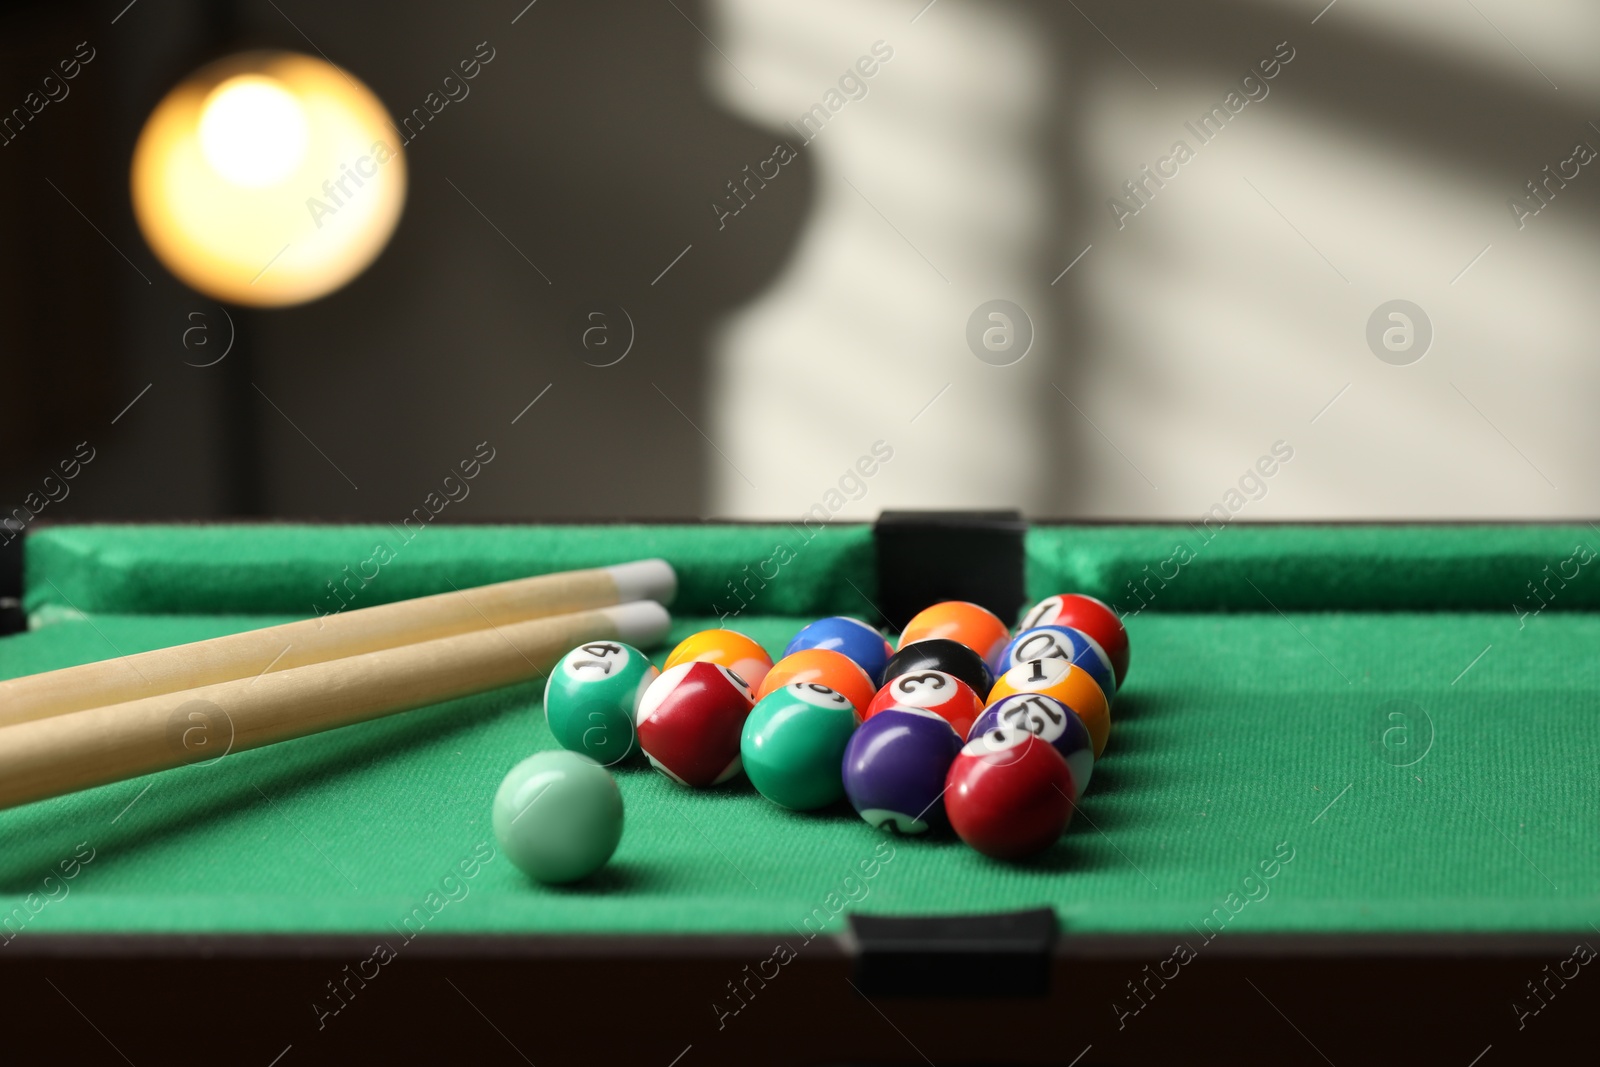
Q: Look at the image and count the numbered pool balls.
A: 15